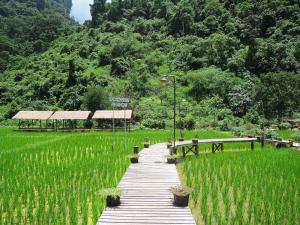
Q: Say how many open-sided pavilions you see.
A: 3